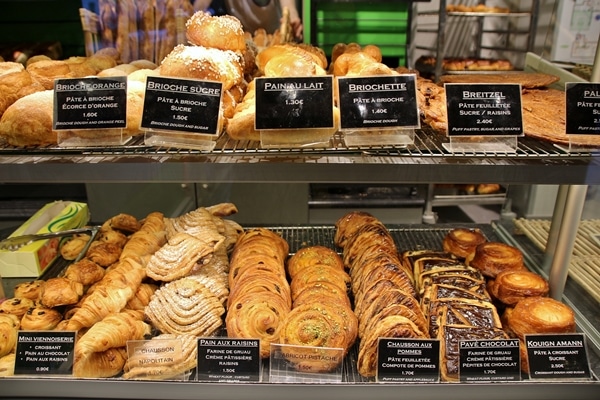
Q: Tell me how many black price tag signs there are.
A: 11